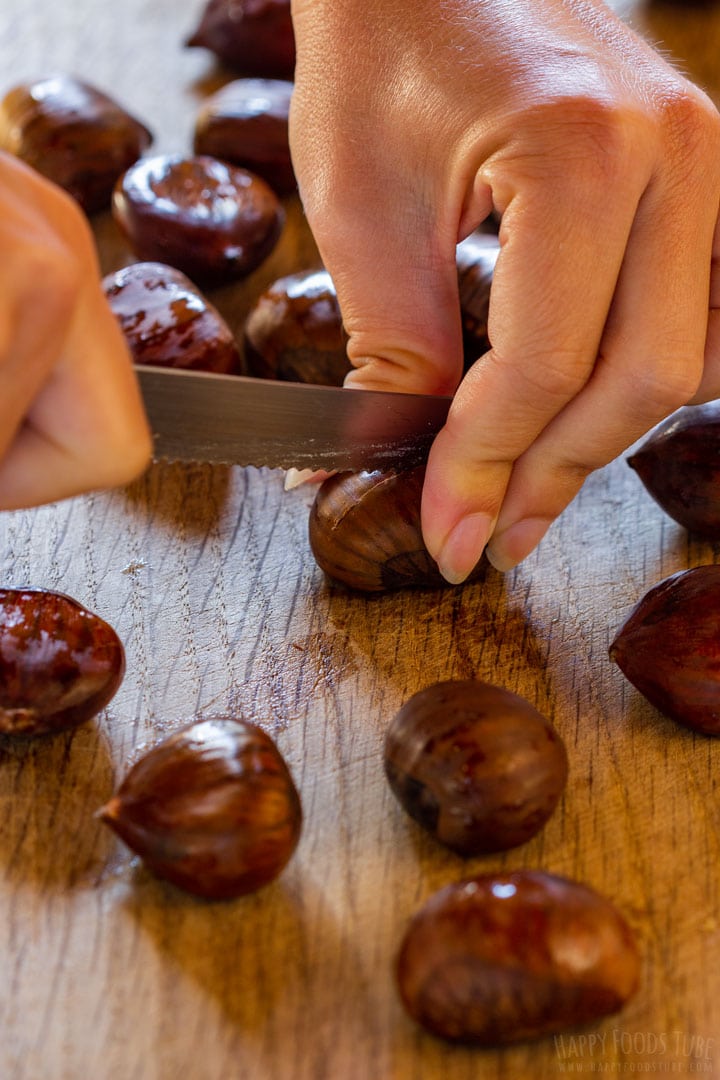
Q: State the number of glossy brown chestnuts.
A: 14